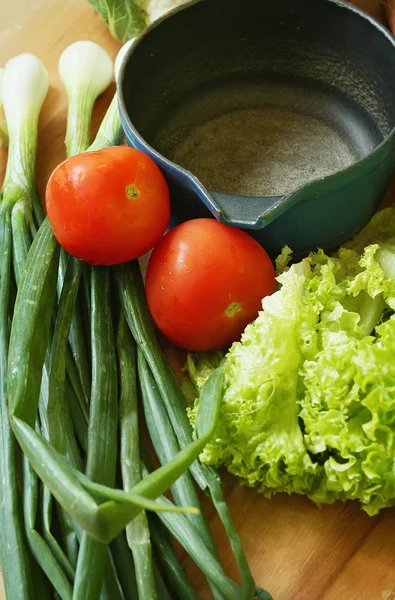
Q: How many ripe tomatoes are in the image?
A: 2